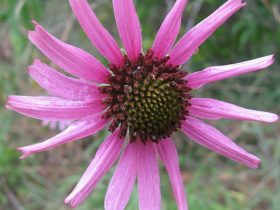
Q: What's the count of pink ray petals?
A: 15